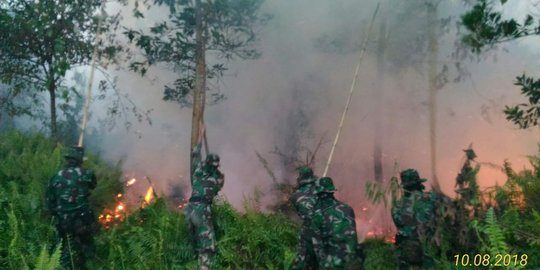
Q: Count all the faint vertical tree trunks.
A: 2